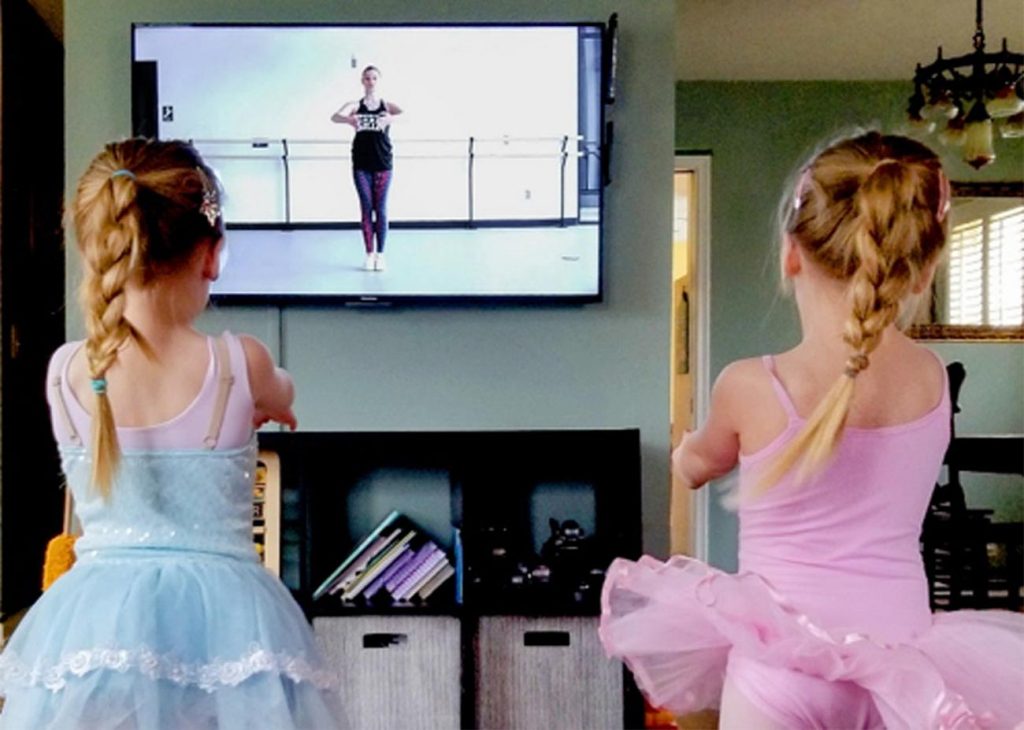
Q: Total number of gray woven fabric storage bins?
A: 2